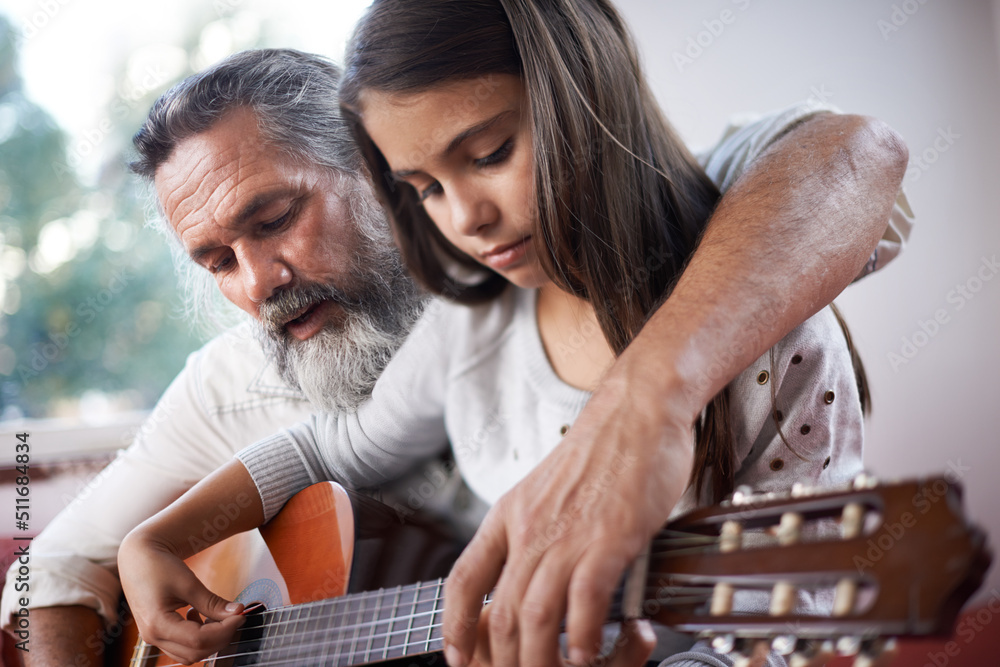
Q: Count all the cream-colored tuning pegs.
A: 6